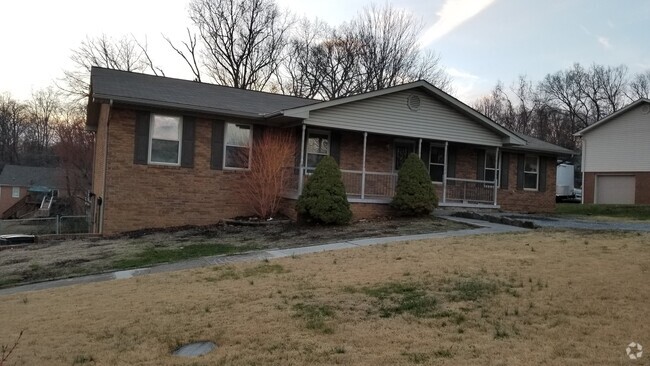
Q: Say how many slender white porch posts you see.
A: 5